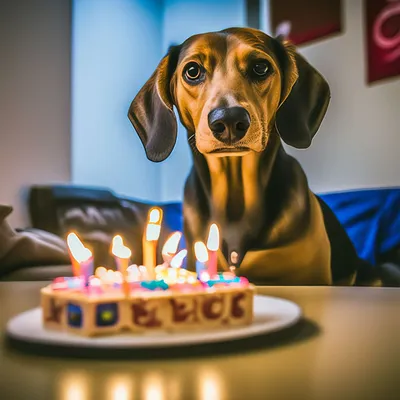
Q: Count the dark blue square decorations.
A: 2